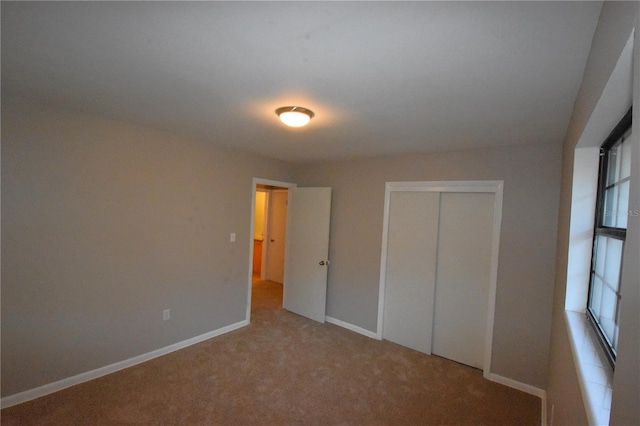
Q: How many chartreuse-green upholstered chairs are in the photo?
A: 0